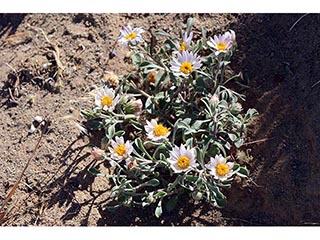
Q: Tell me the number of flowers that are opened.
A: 9